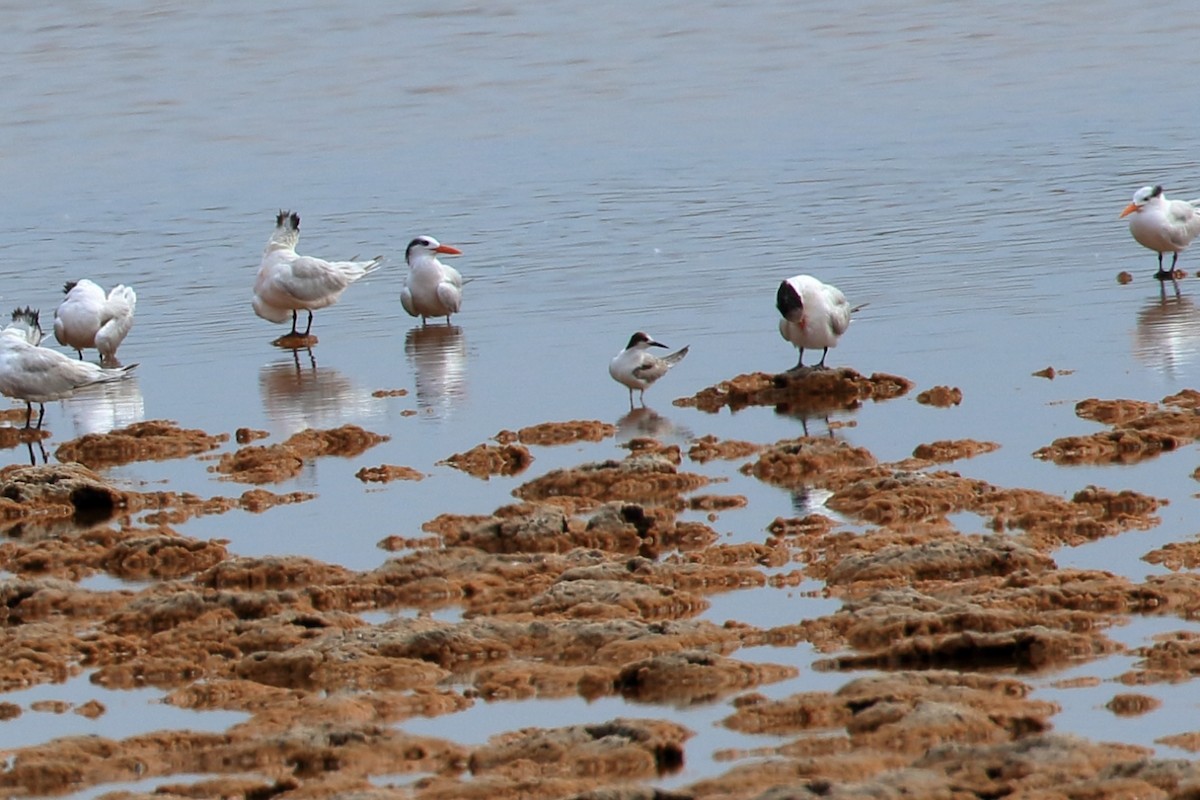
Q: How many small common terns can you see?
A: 1